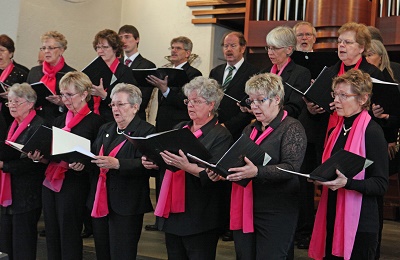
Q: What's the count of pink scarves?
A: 11